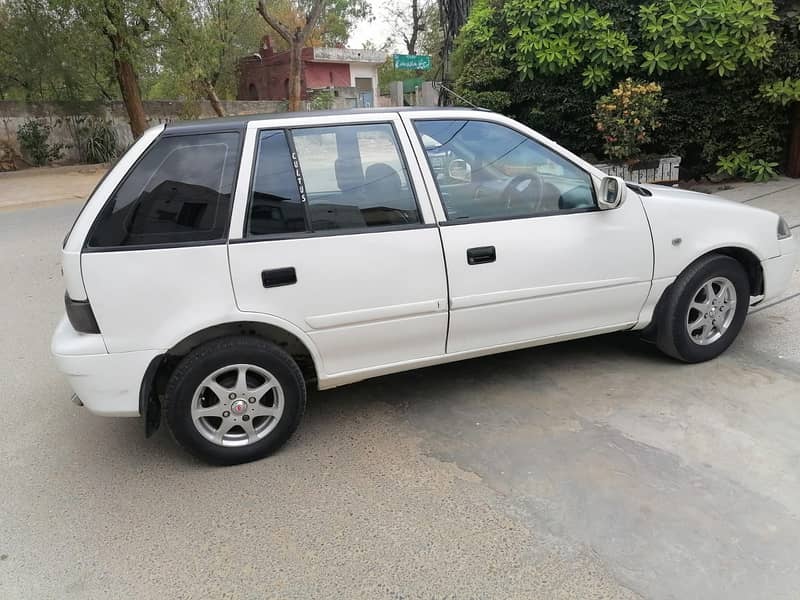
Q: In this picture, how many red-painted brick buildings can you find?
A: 1